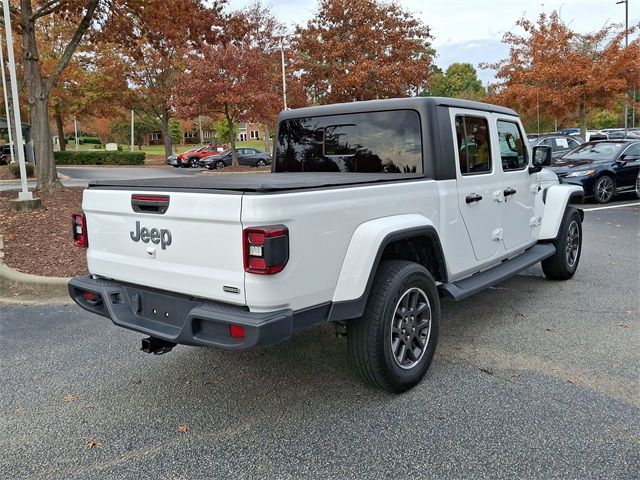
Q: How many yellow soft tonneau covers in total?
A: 0